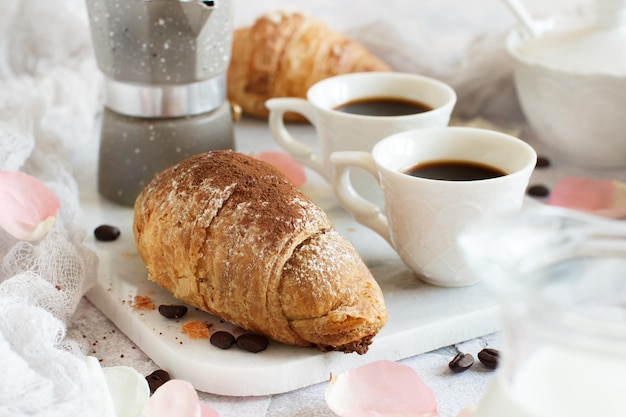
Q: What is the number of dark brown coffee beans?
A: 9